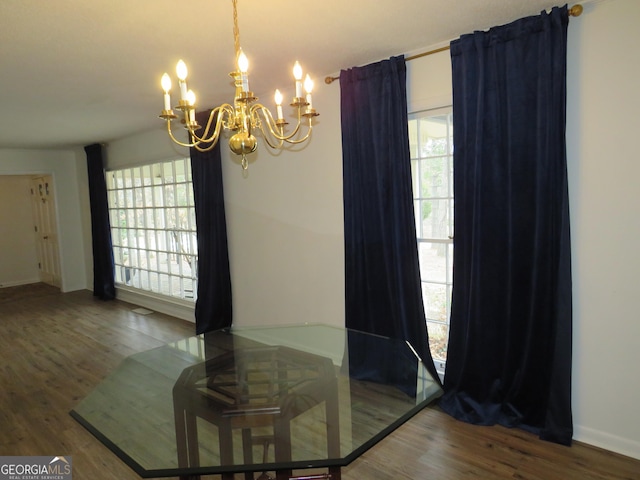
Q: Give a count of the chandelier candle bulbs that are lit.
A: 7